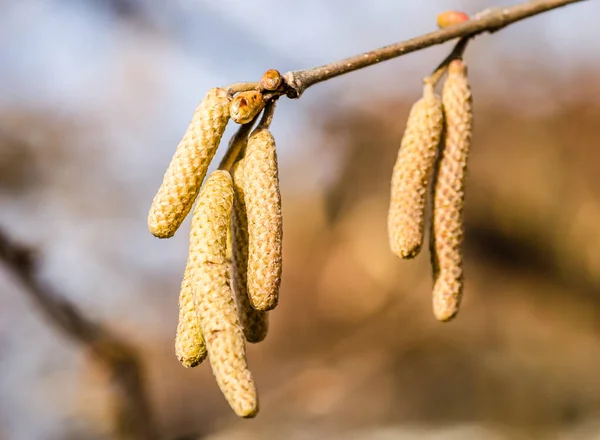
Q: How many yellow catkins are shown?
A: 7